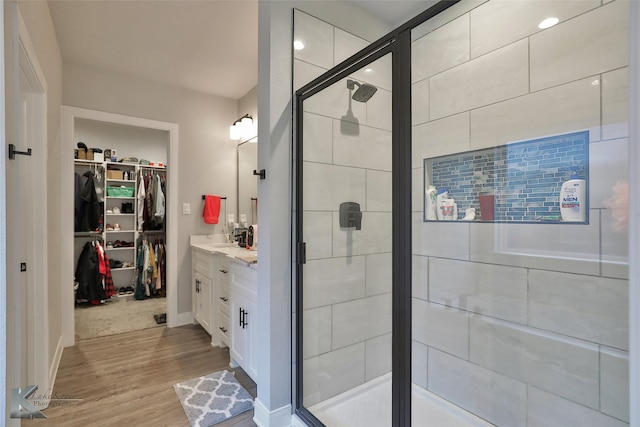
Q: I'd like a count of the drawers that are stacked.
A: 3